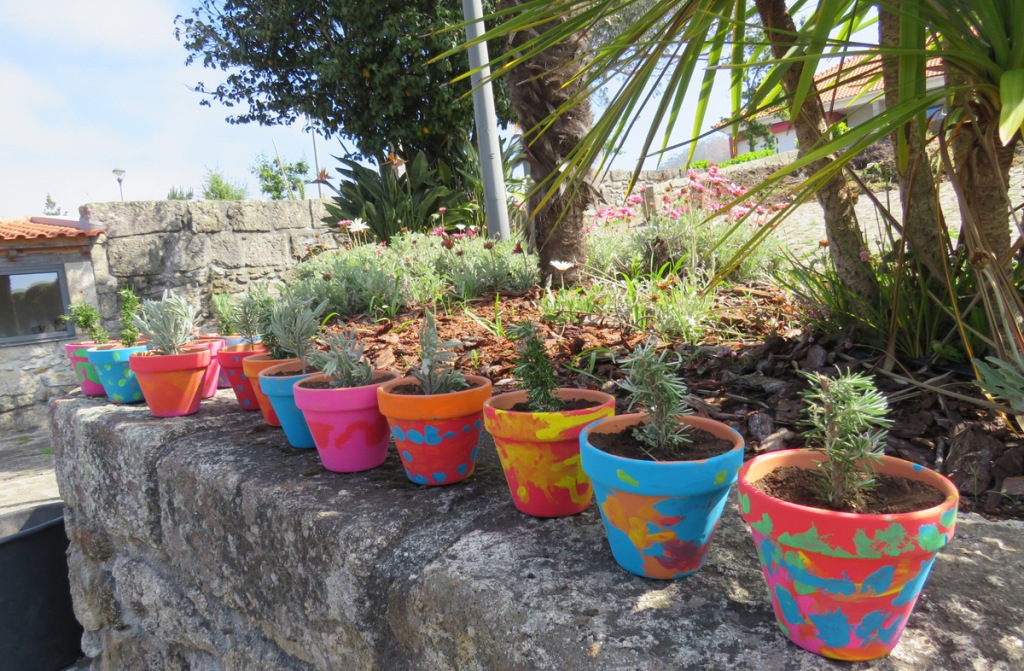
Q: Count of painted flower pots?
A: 13